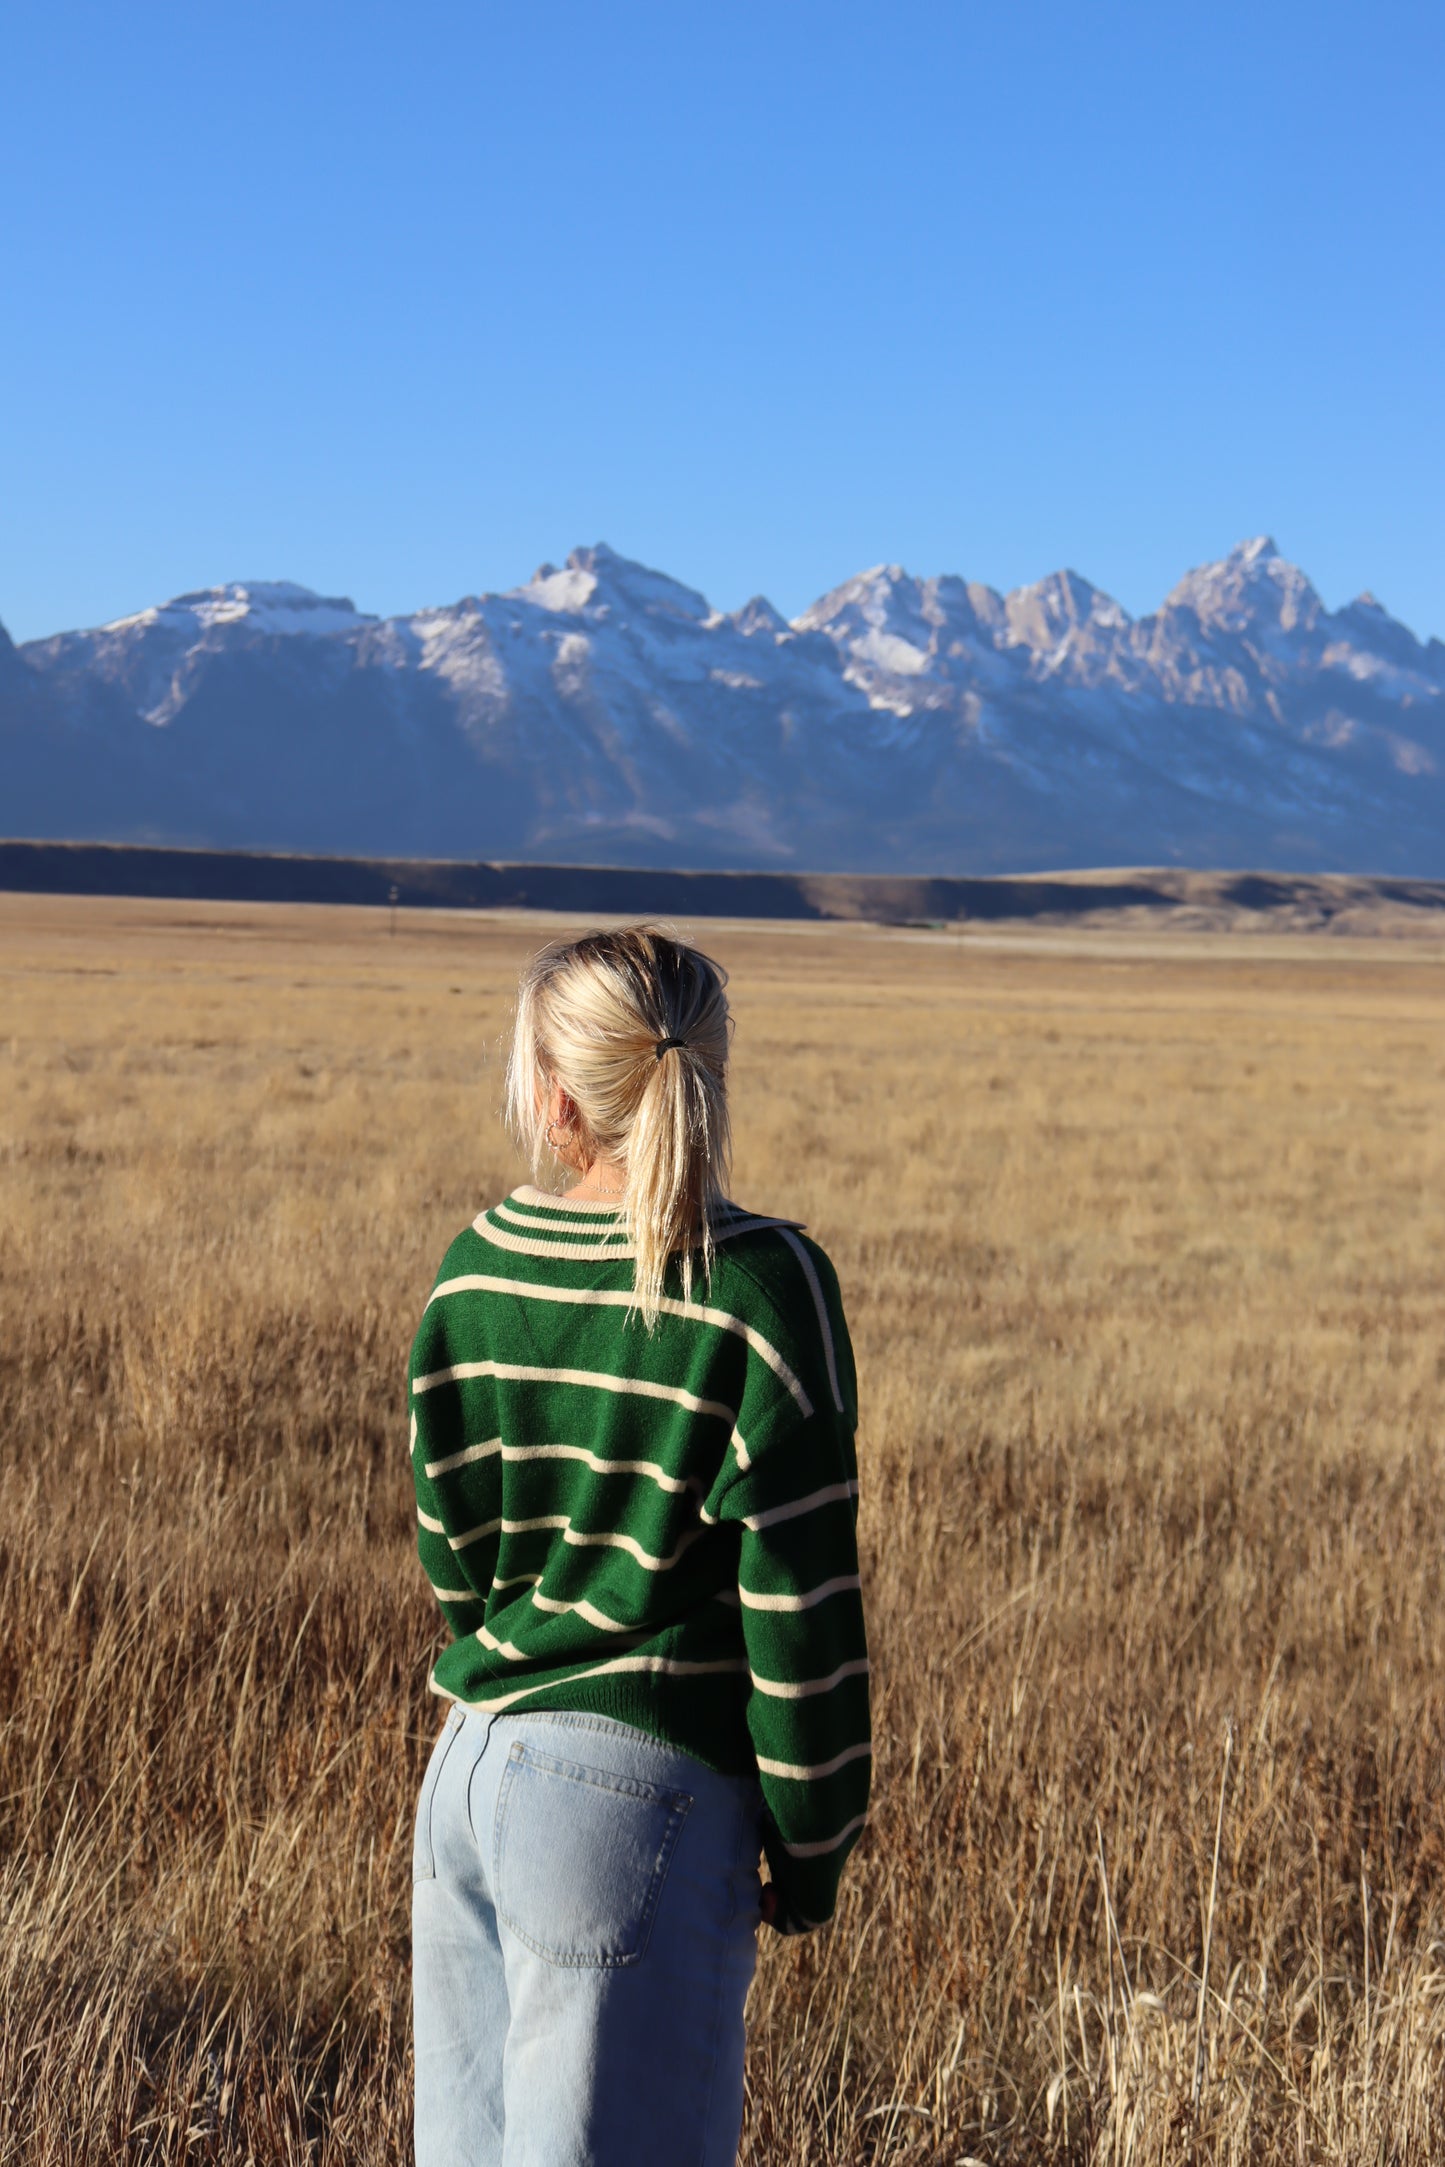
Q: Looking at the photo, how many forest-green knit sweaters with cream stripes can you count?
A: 1